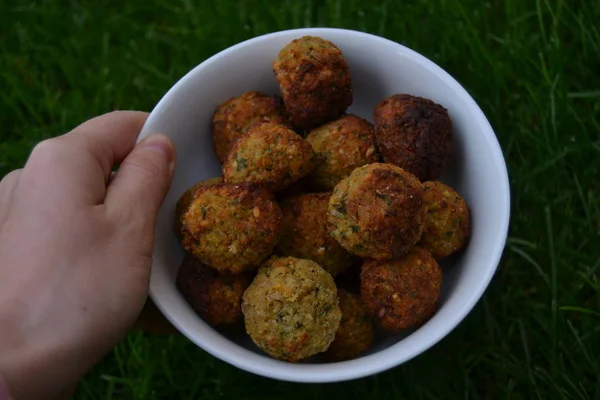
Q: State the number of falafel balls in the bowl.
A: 14